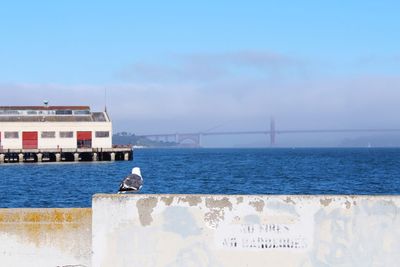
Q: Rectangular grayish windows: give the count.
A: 4